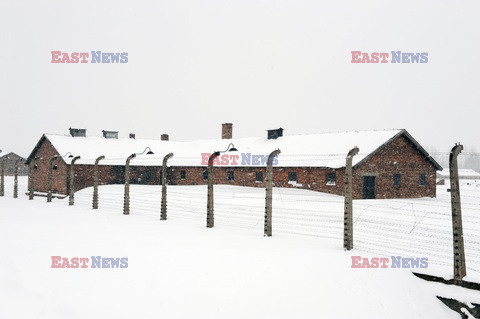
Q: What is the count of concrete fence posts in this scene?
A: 12